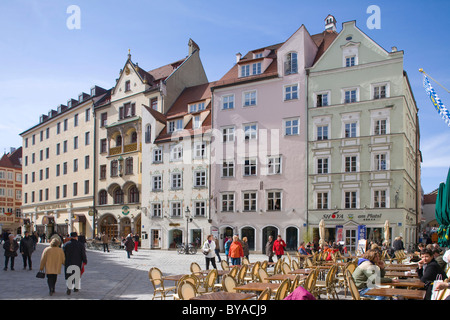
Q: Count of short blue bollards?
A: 0